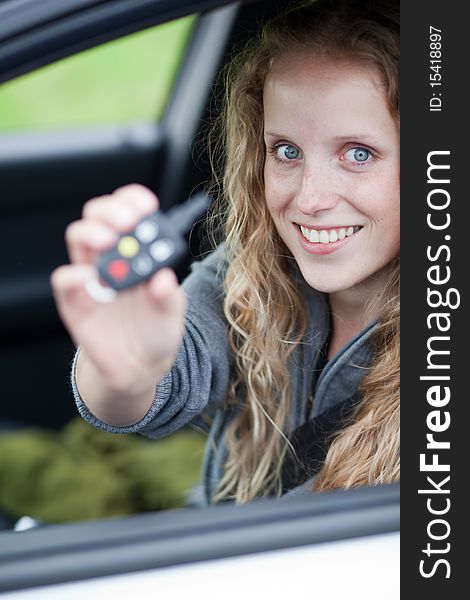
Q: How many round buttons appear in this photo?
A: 5